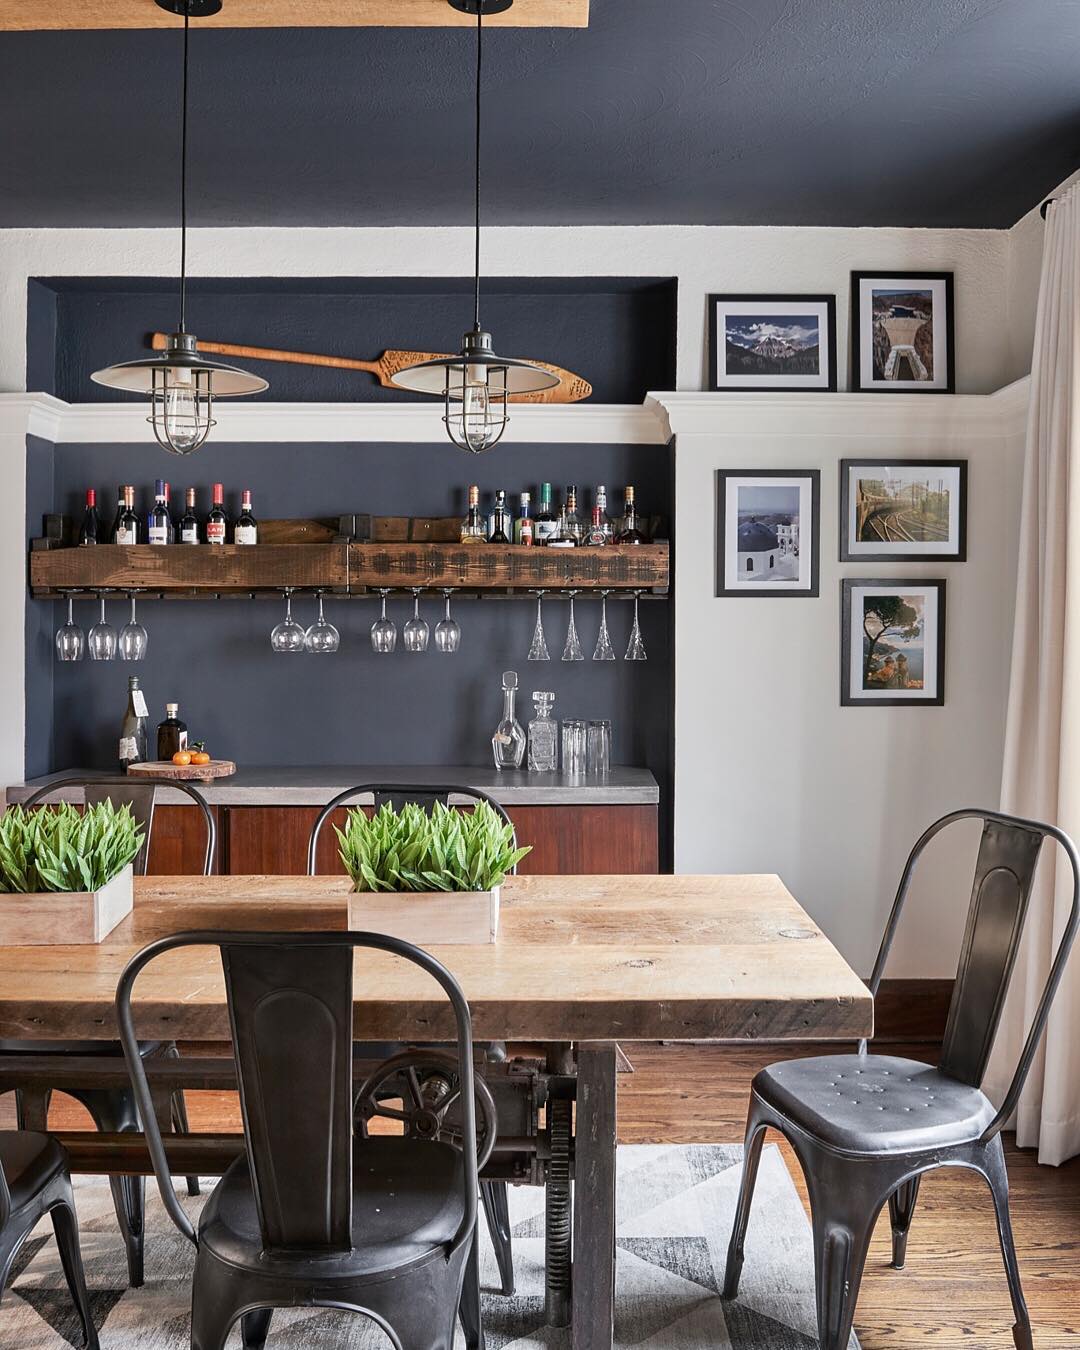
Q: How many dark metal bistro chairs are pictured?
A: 5